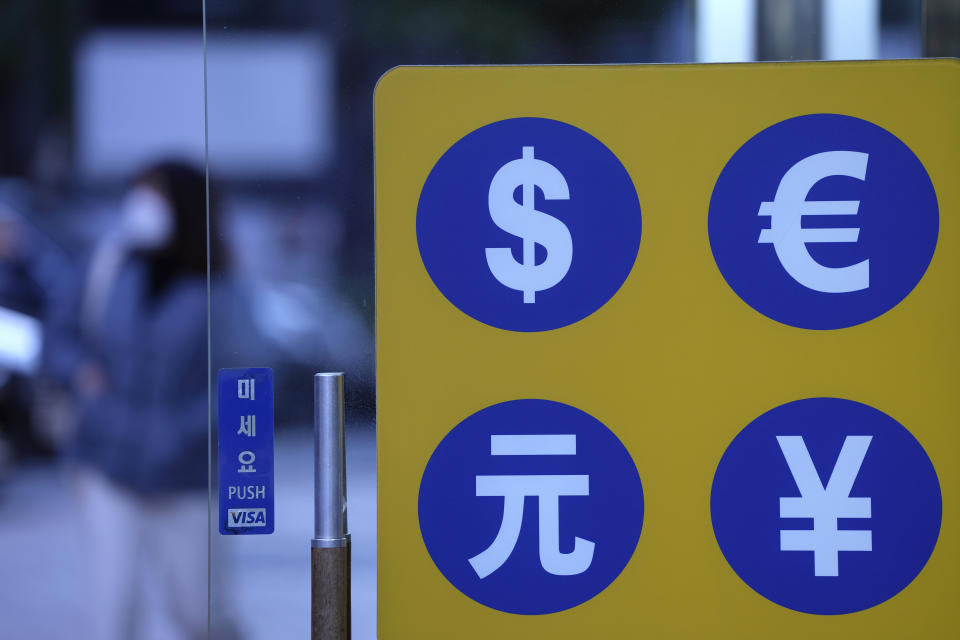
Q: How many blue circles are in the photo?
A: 4